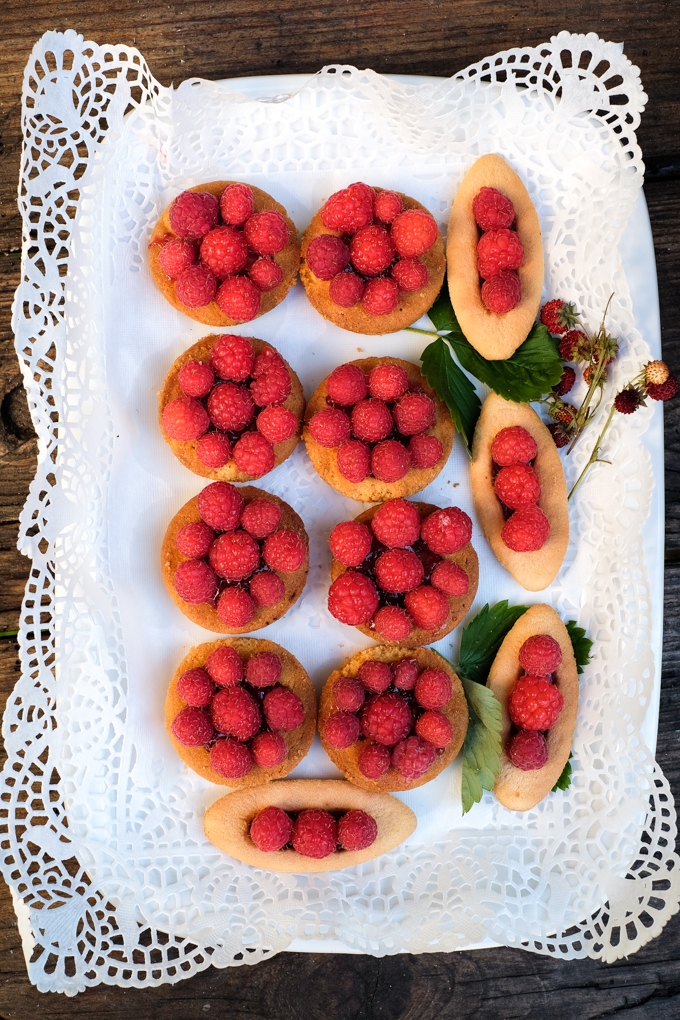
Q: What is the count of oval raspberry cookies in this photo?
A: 4